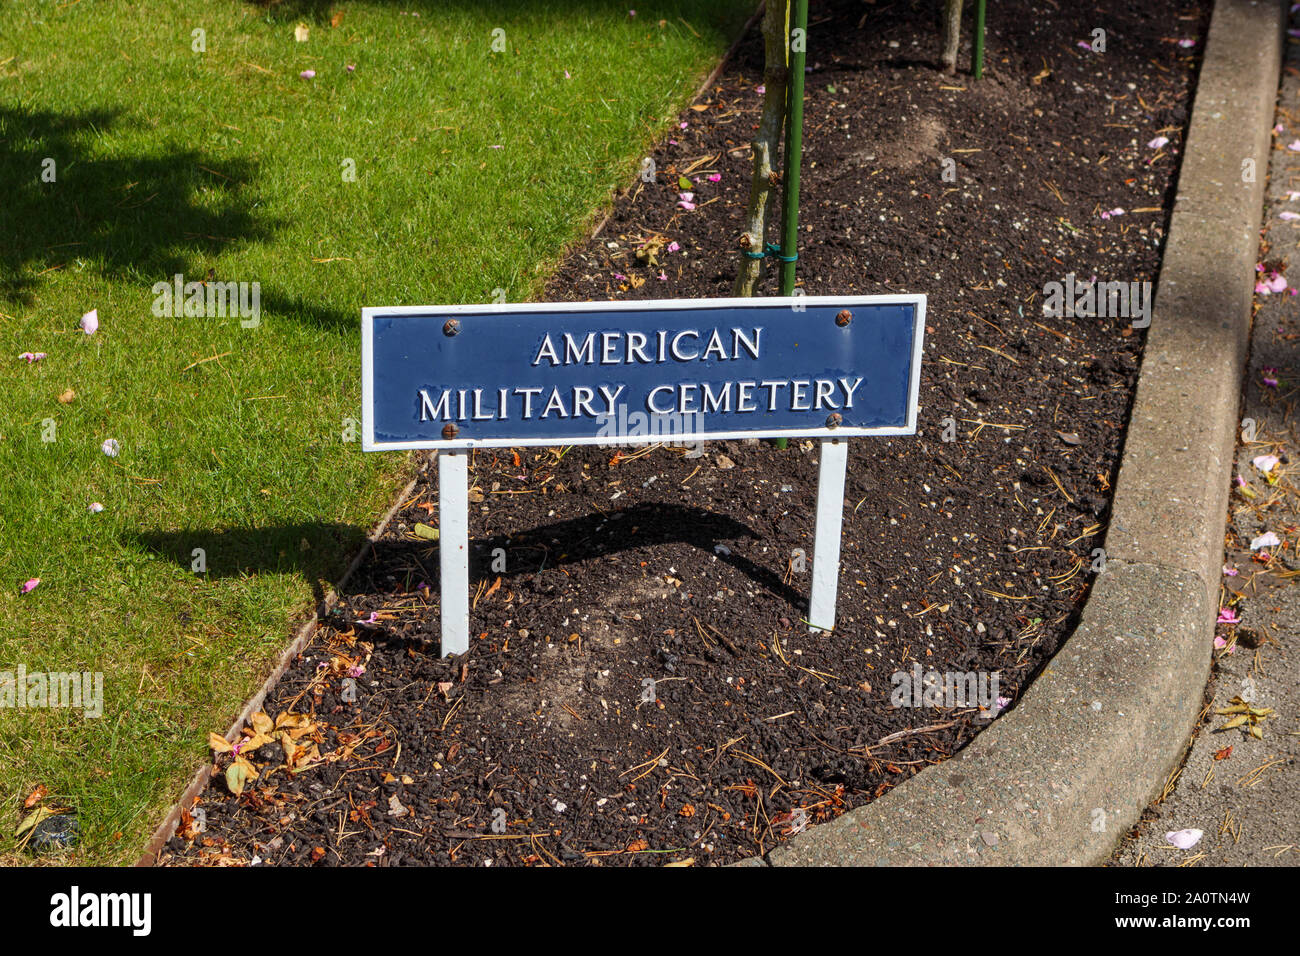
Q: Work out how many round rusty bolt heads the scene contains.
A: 4